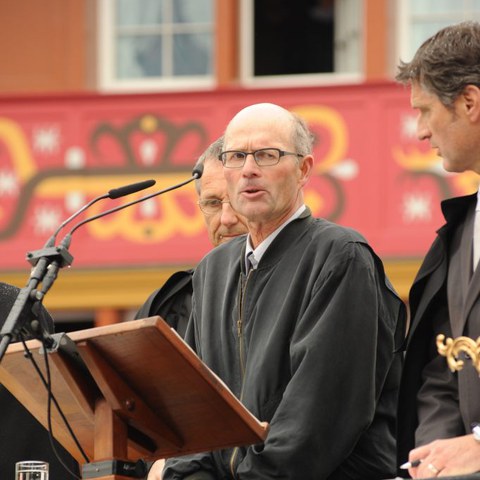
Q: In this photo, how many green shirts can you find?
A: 0